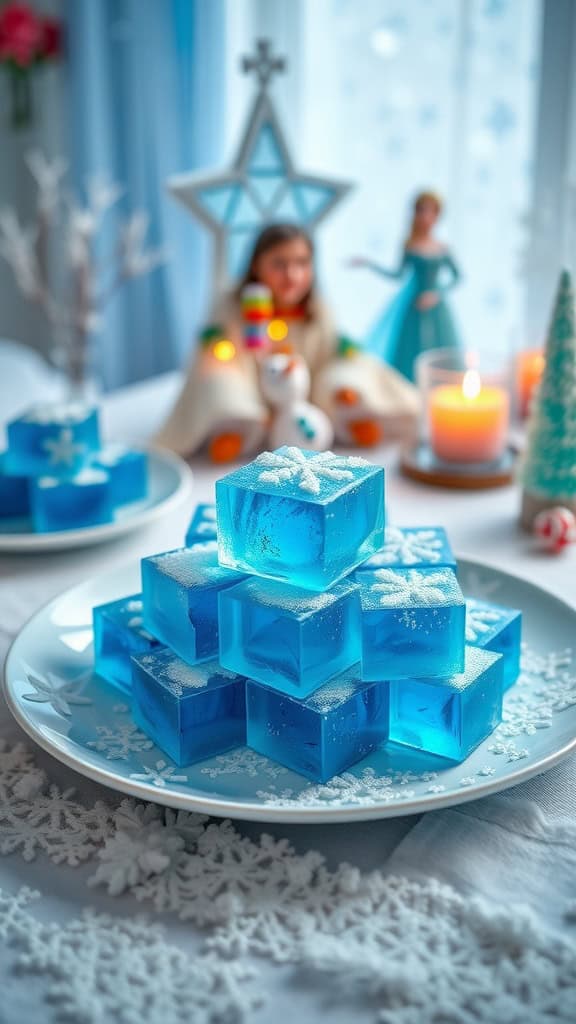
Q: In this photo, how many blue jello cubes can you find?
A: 15